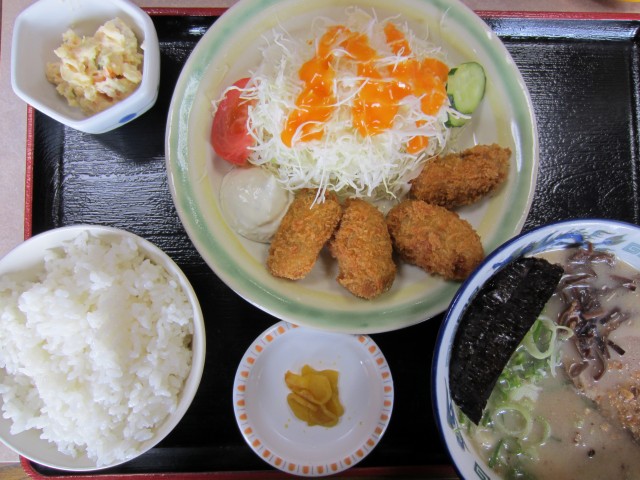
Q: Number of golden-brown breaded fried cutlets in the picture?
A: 4